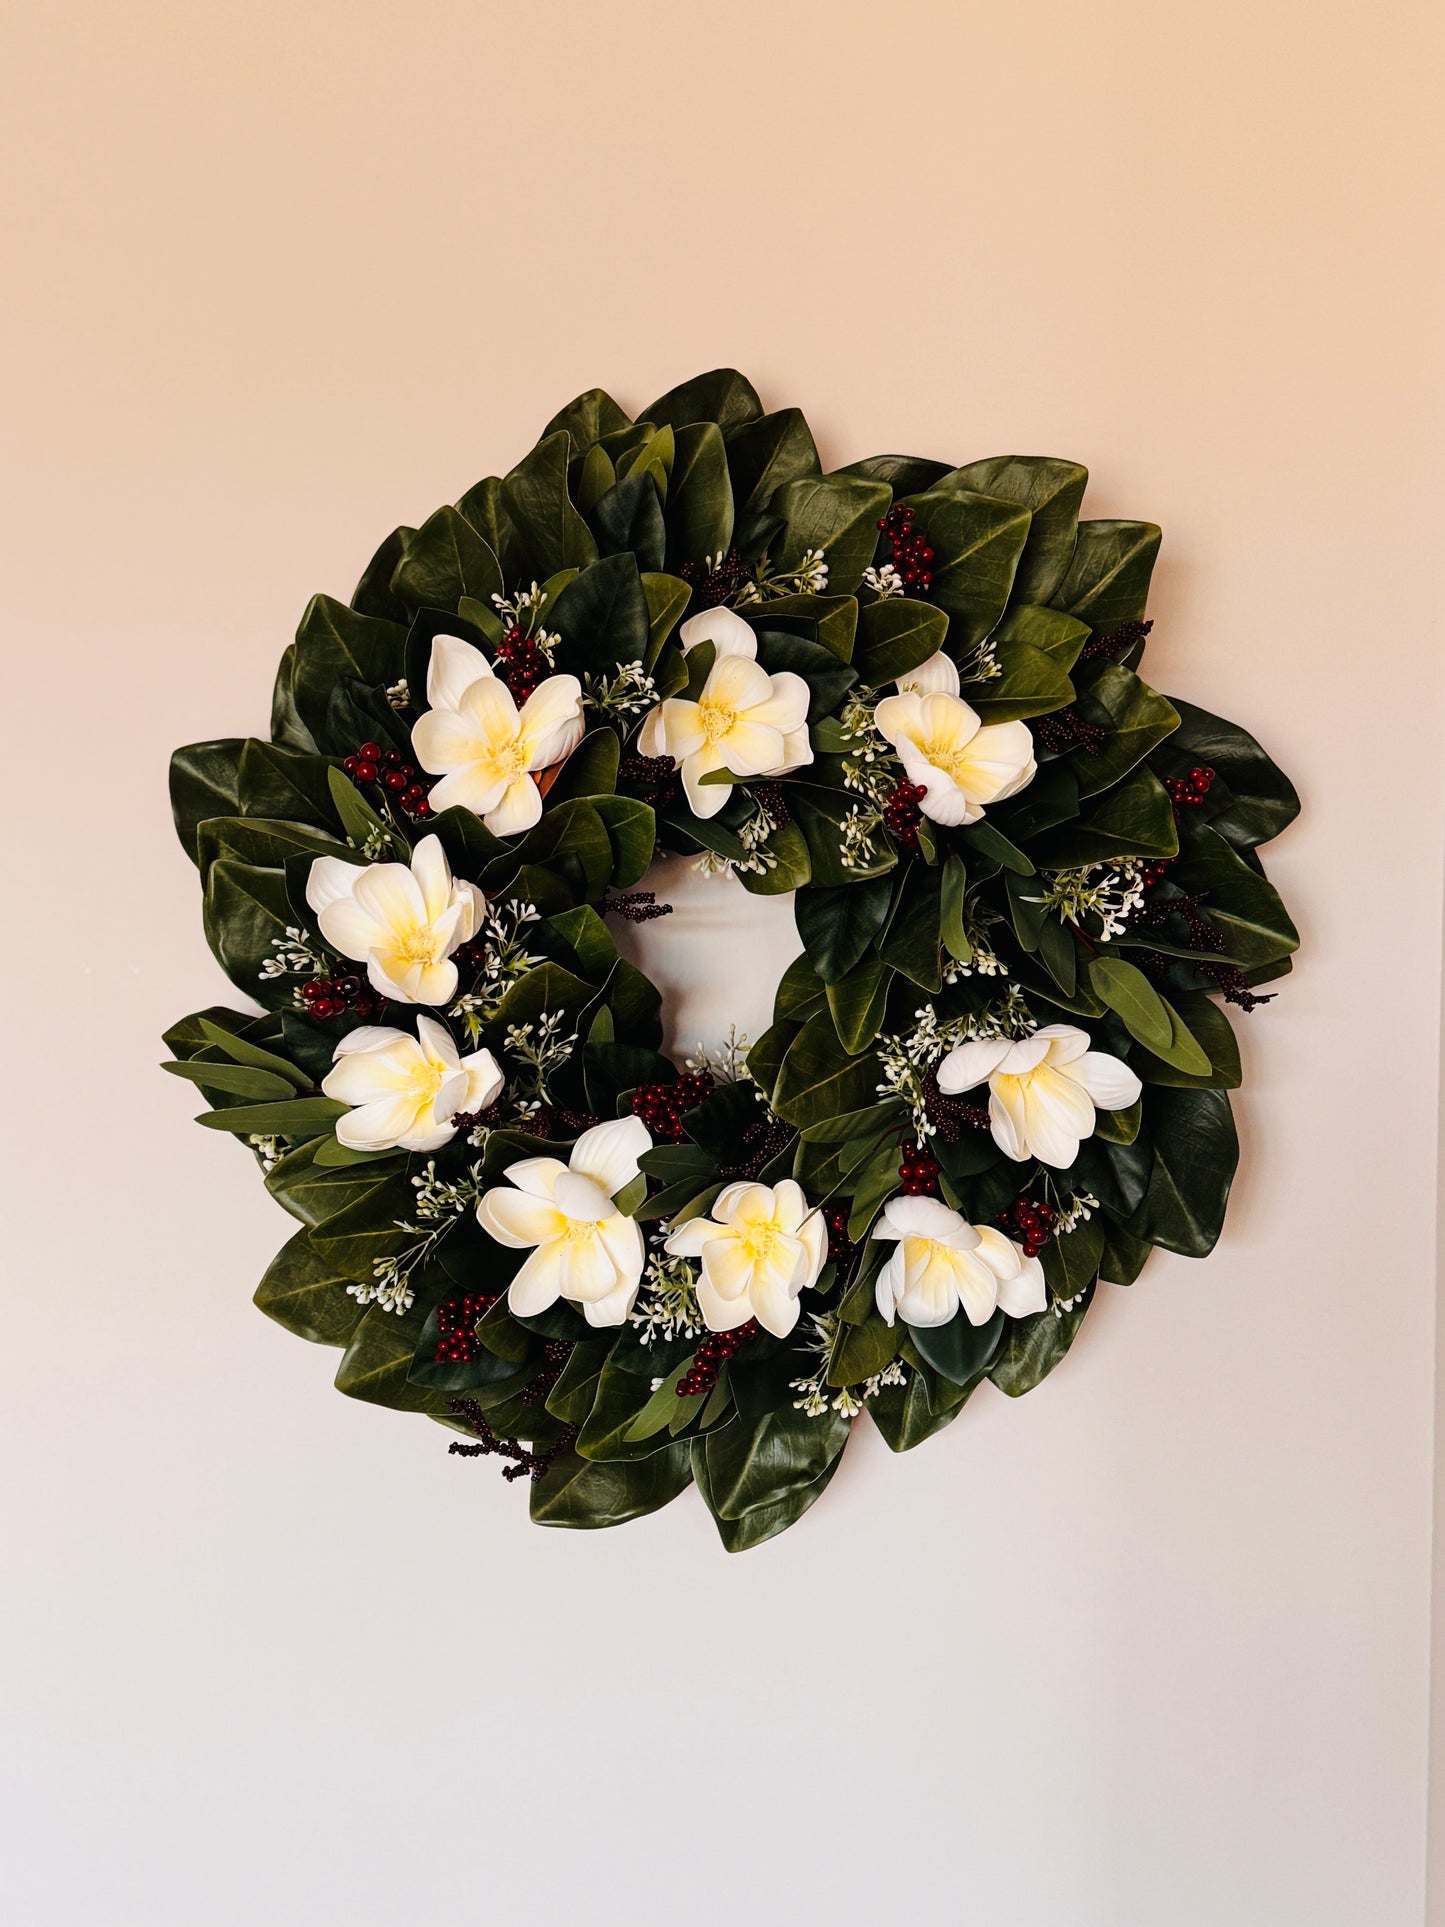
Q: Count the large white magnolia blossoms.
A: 9